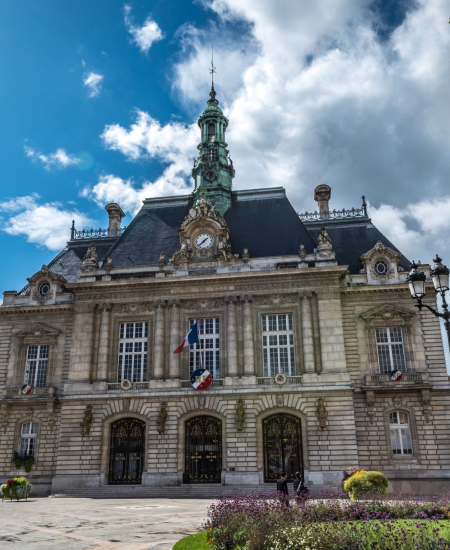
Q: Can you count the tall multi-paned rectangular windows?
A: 5